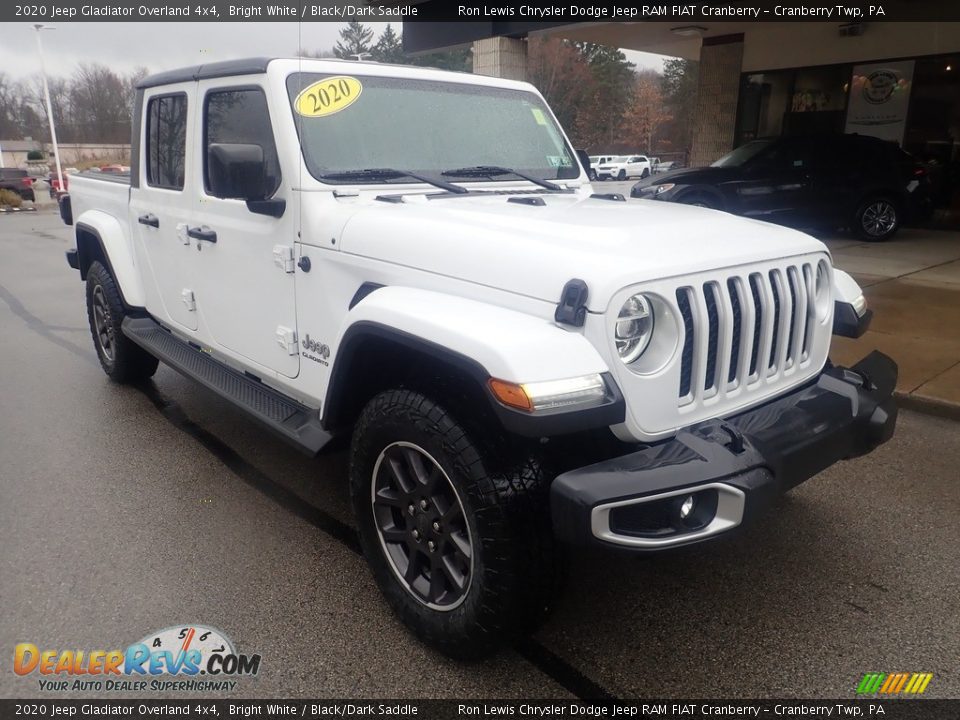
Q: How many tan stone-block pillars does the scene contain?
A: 2